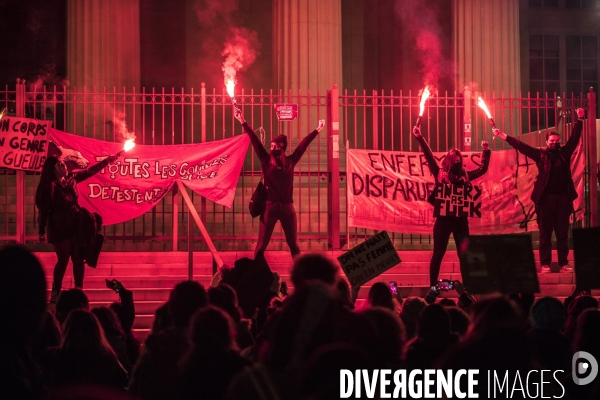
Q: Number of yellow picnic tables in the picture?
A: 0